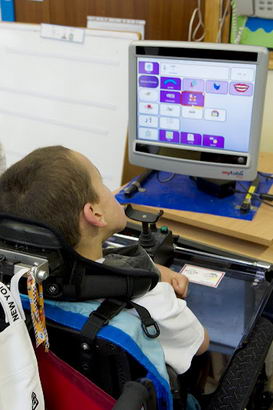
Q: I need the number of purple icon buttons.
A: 8